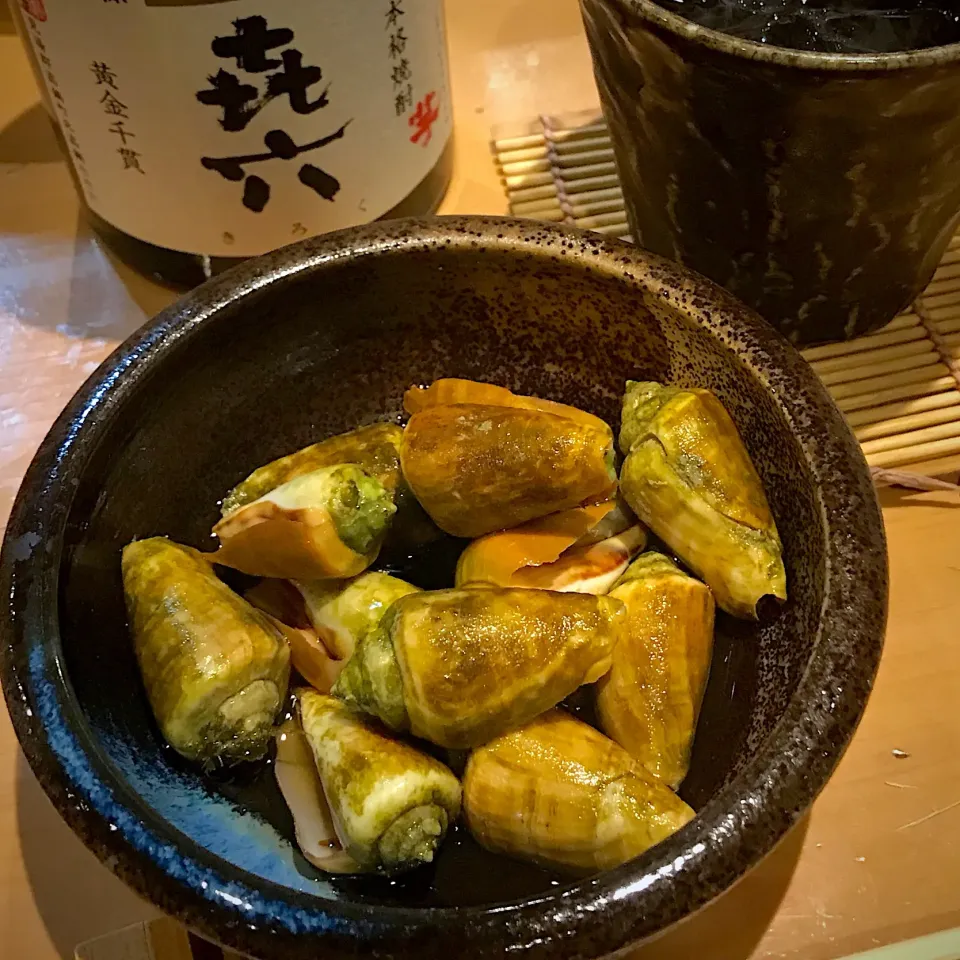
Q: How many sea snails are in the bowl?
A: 11